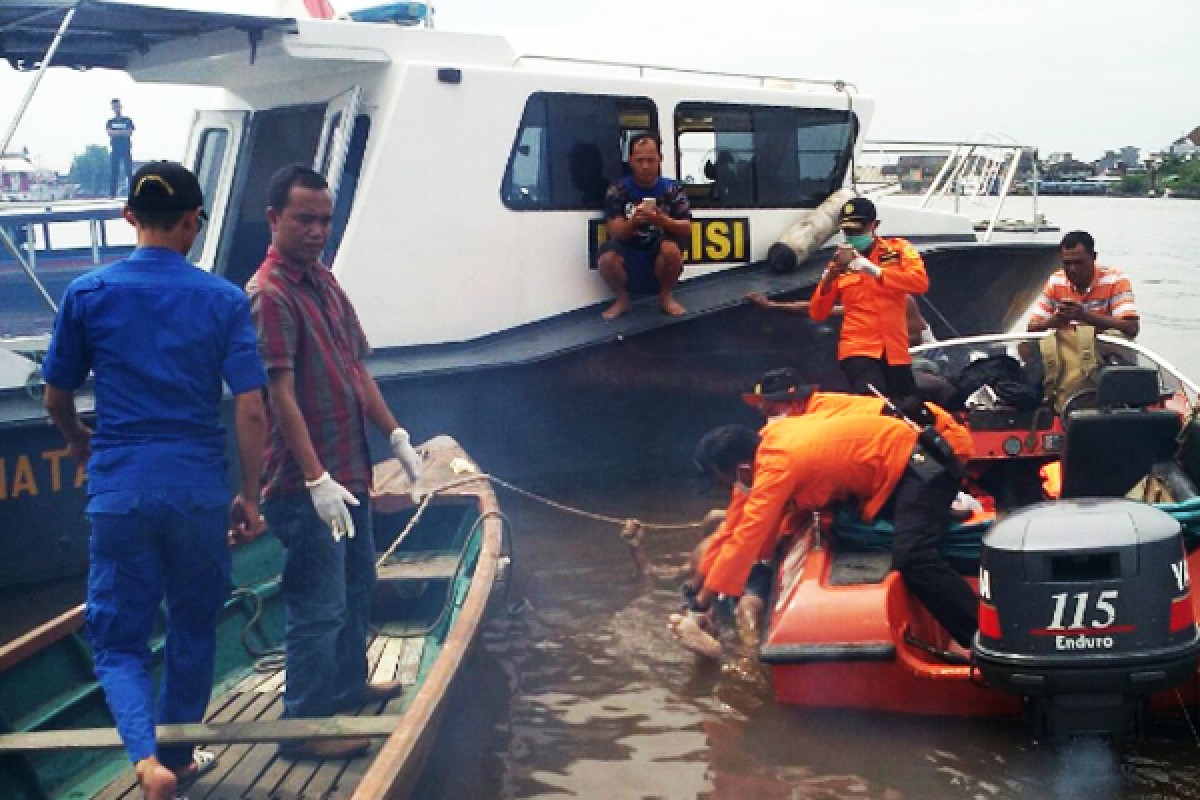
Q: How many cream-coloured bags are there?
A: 1